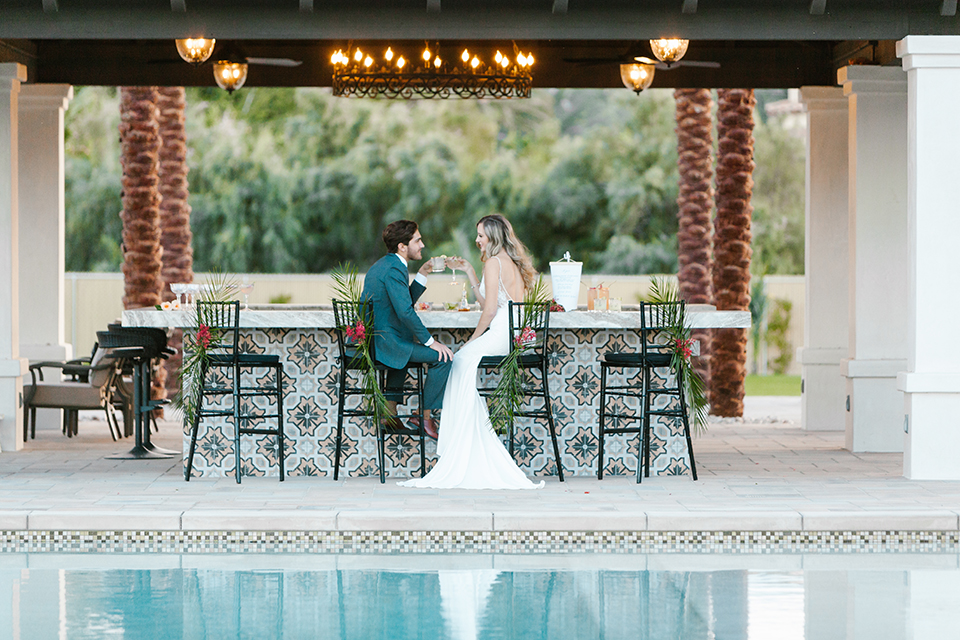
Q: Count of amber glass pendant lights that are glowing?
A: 4